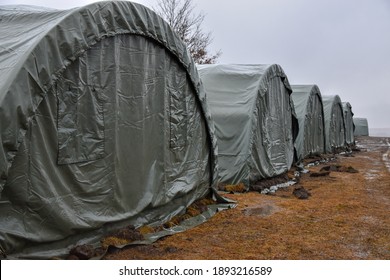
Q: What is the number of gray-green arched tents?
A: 6